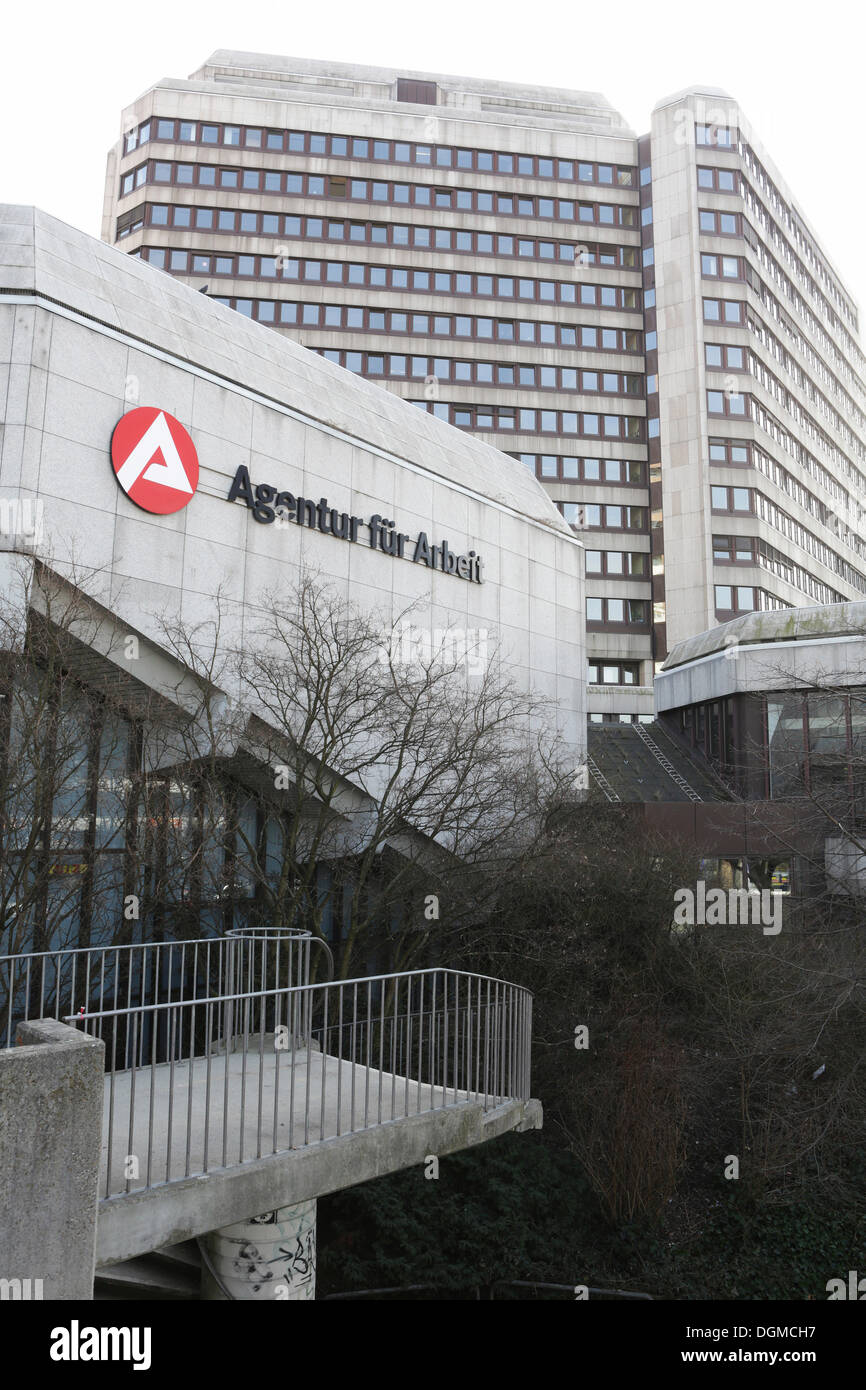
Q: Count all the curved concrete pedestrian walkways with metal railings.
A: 1